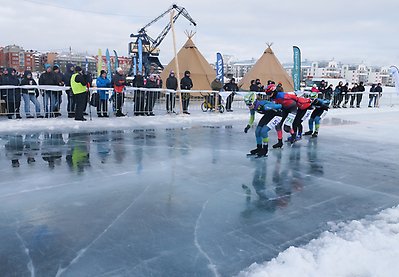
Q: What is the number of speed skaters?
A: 4